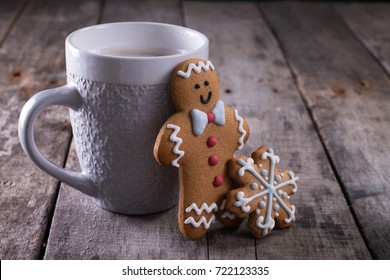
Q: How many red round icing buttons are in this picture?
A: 3